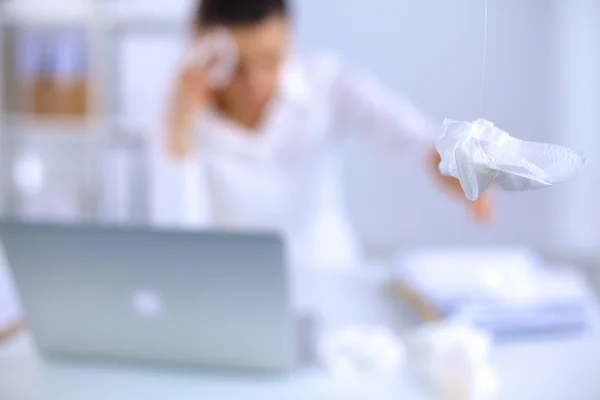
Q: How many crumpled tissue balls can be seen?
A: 3